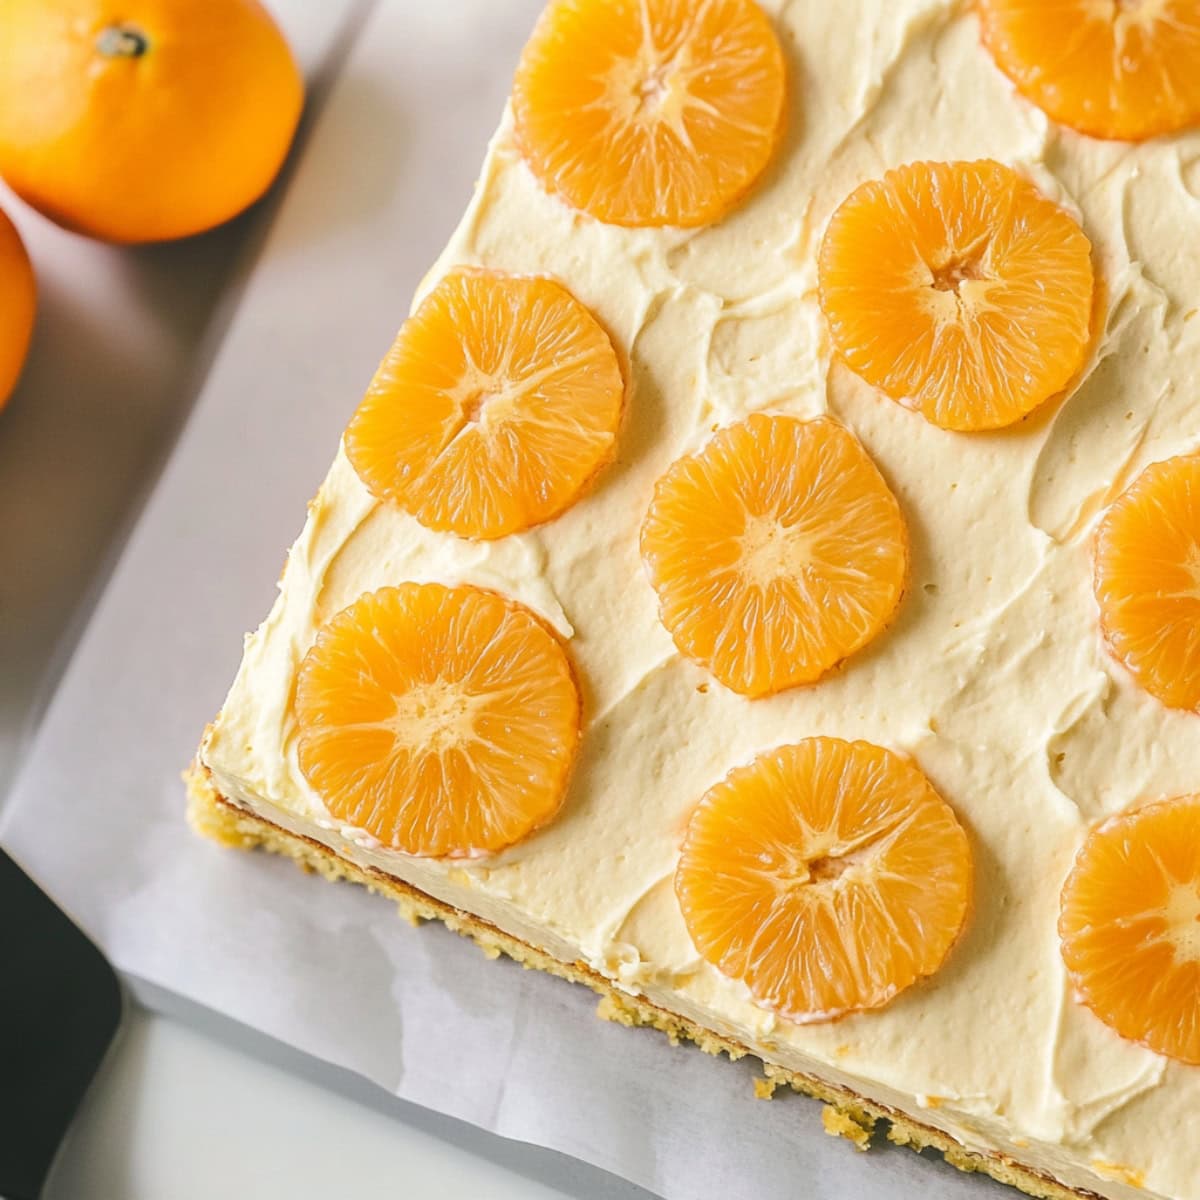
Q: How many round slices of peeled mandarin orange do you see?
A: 9